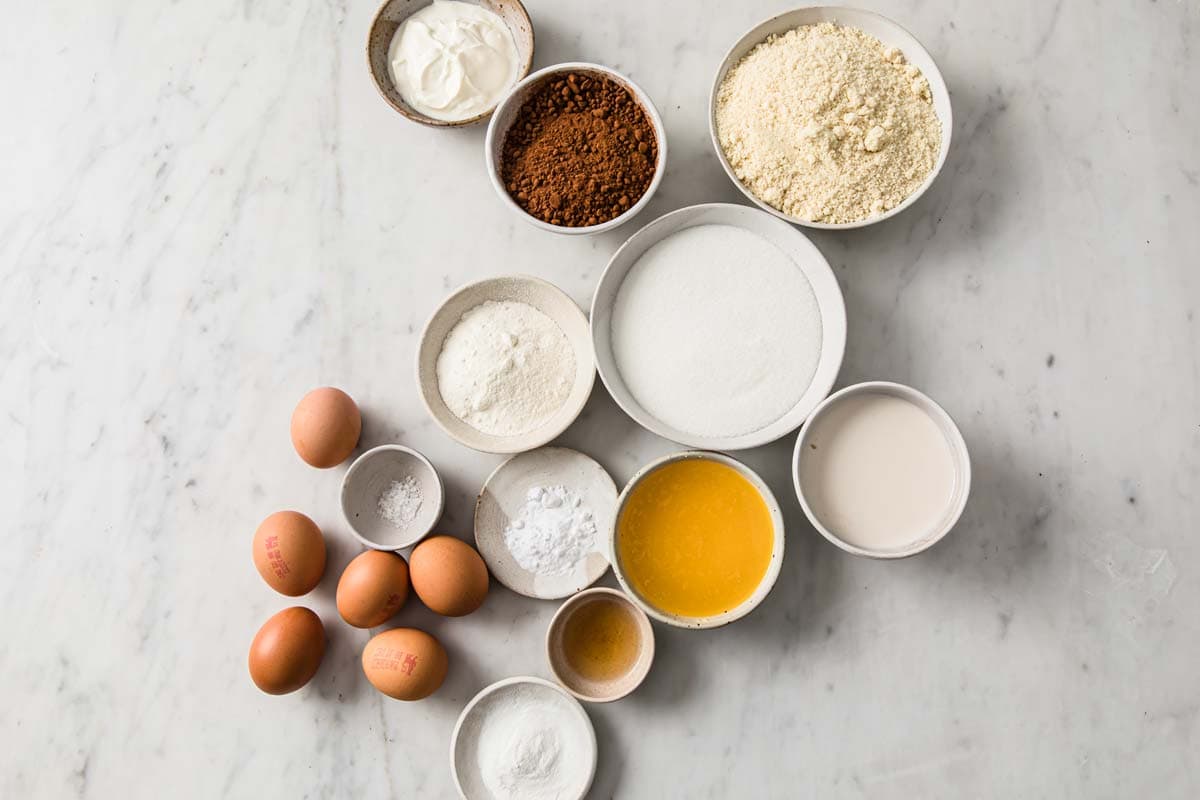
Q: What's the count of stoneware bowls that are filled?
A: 11